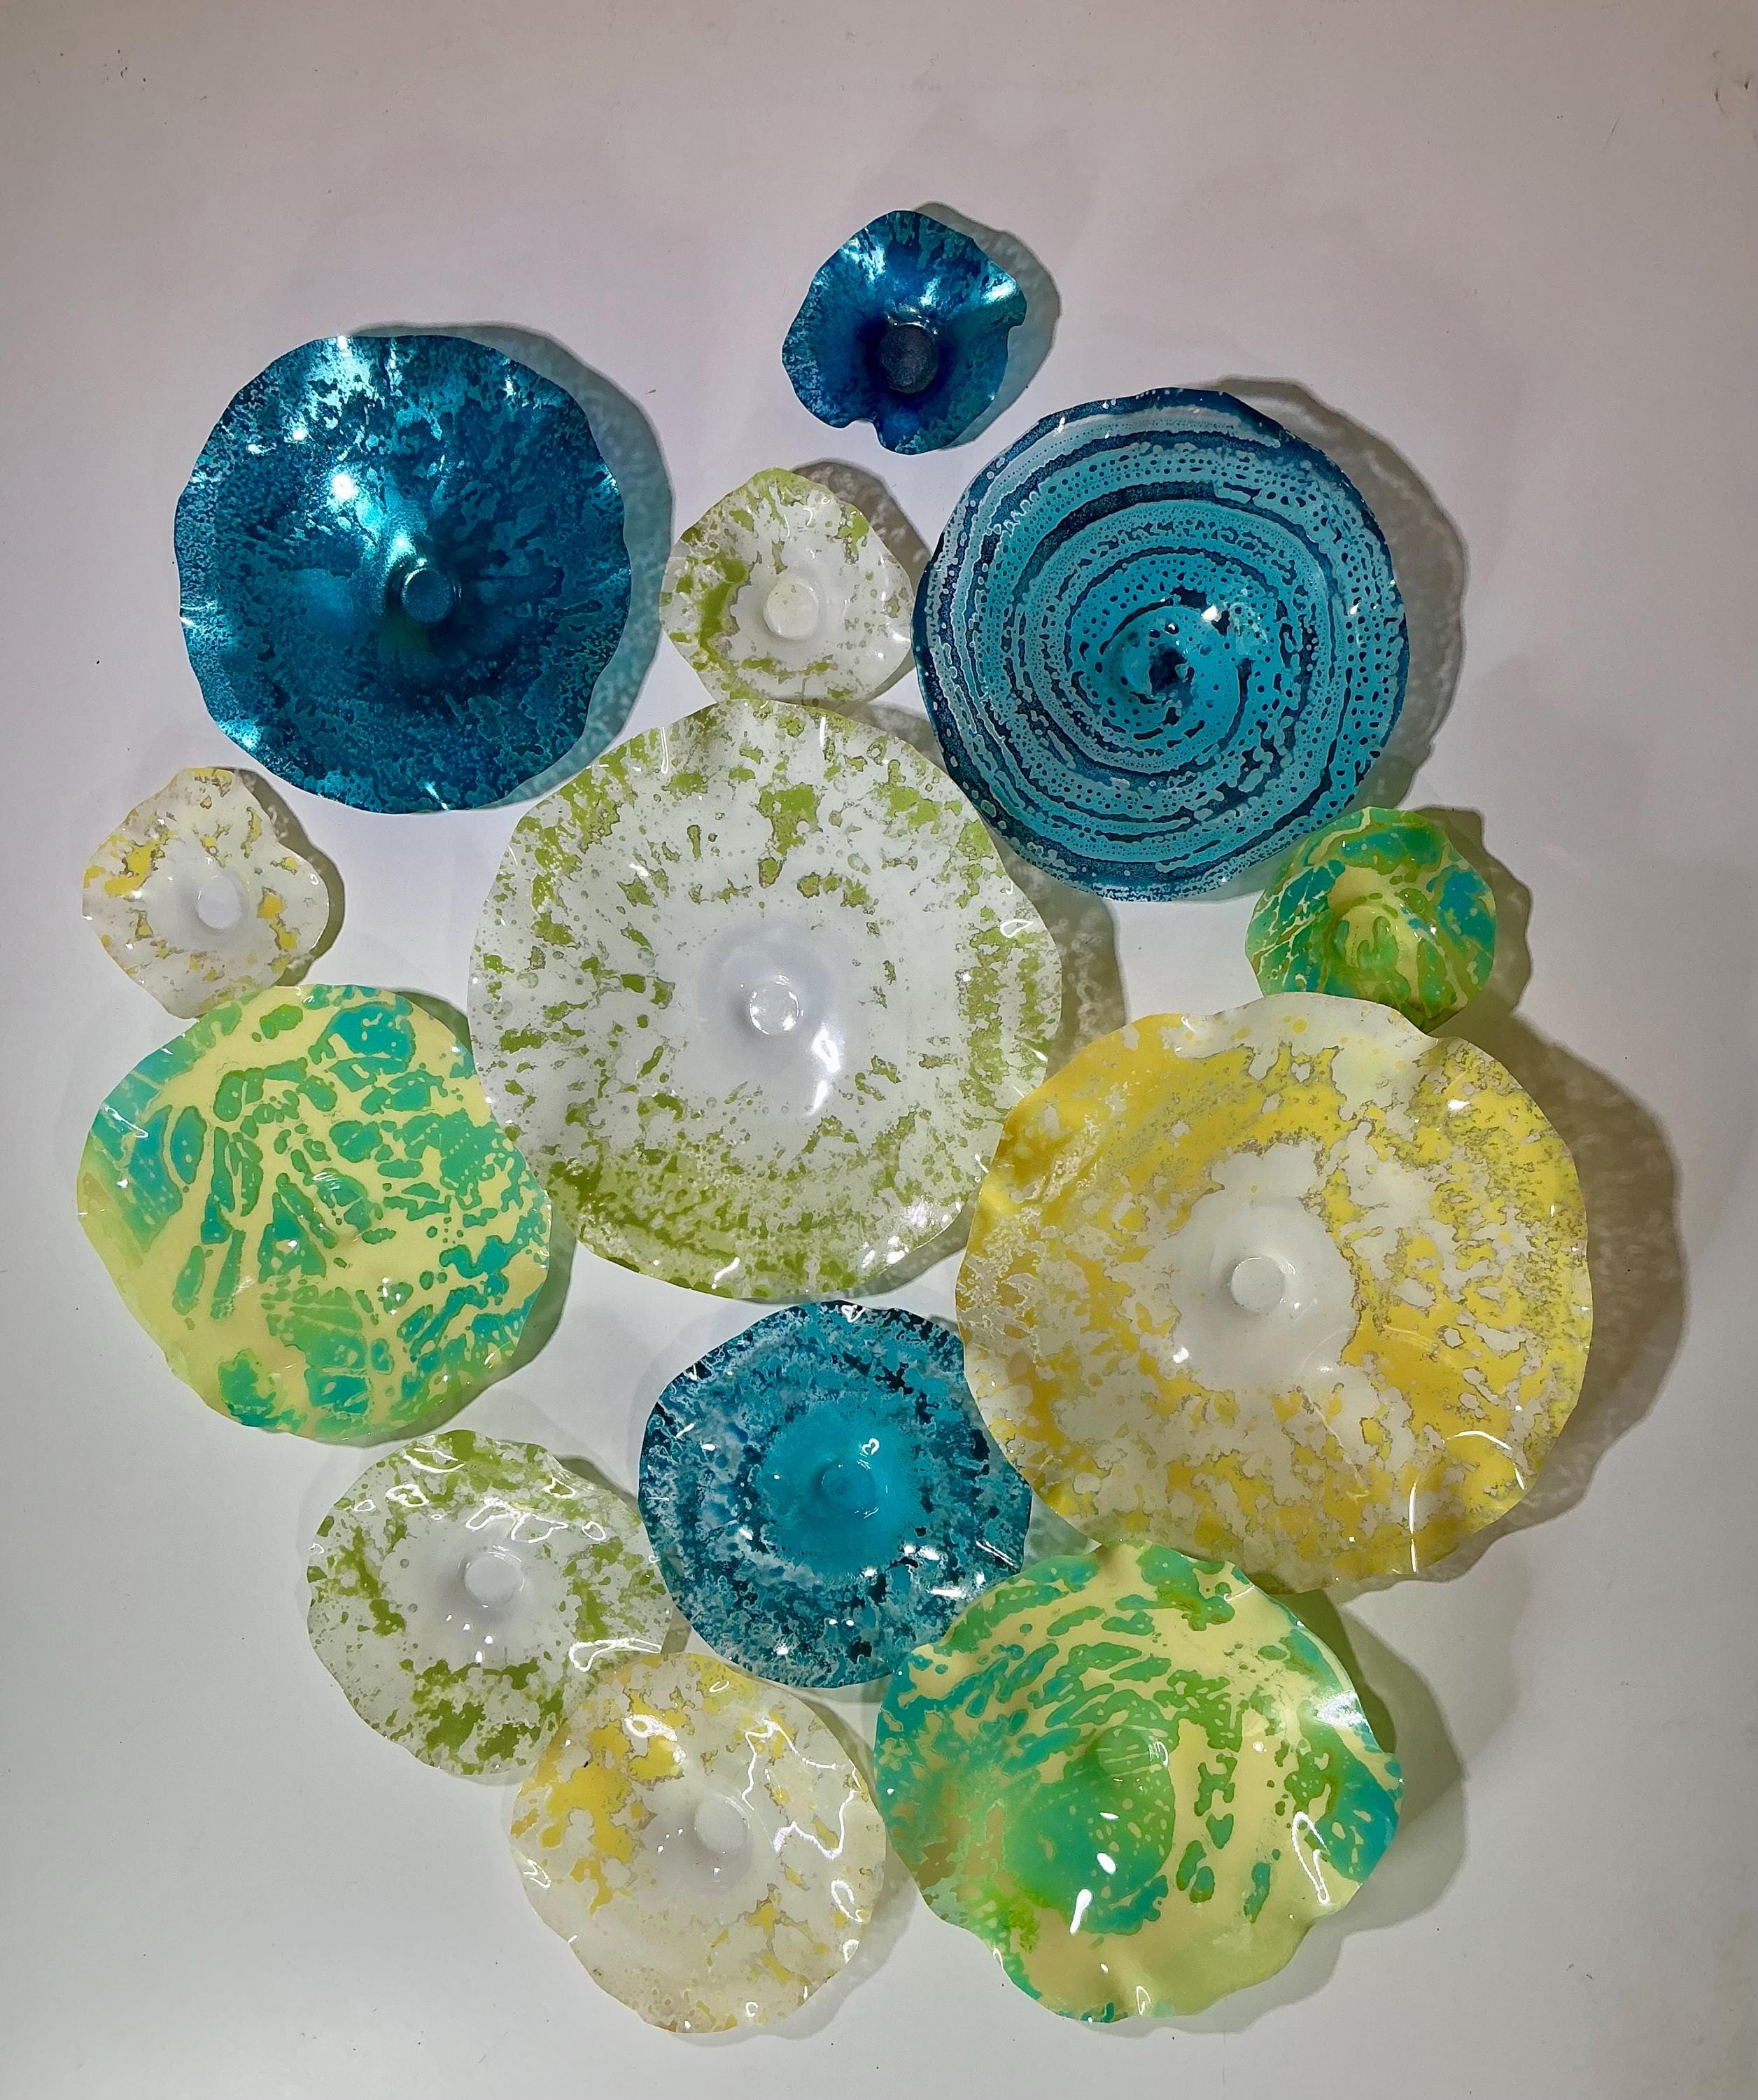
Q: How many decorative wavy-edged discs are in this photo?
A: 13